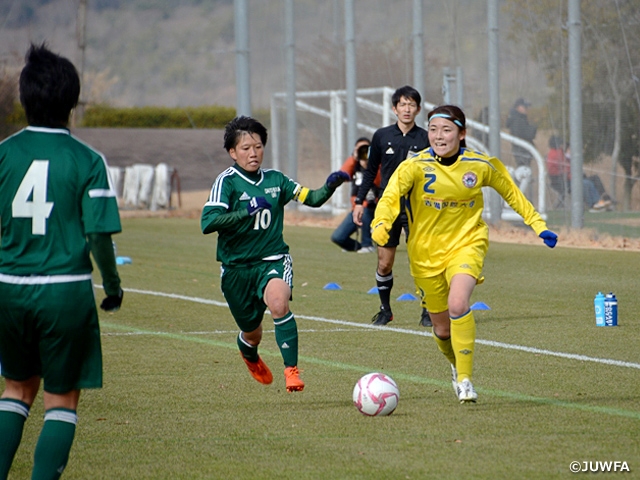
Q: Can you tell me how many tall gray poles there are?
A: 6